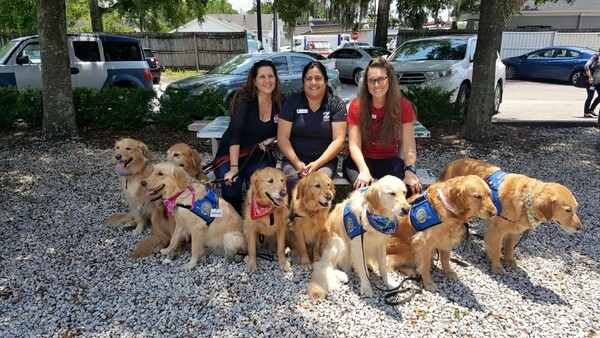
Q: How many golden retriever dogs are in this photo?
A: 8